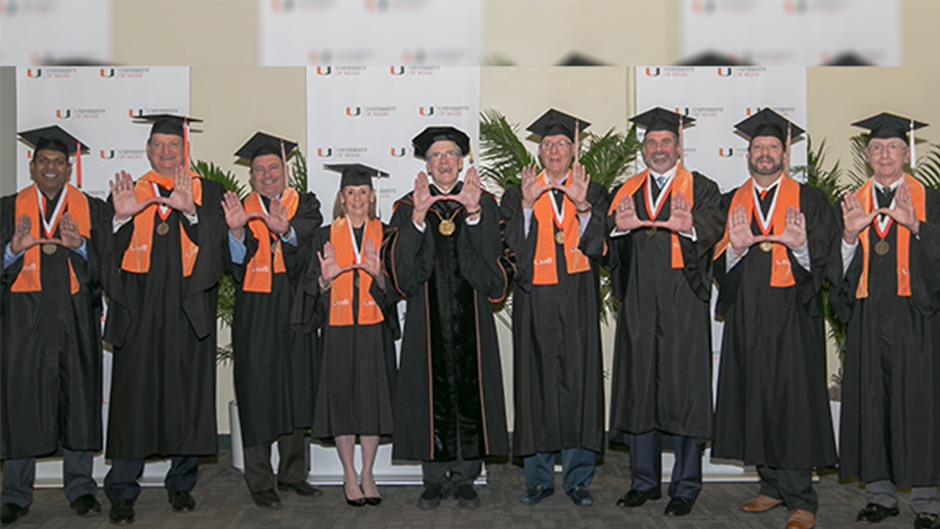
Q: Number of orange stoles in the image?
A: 8